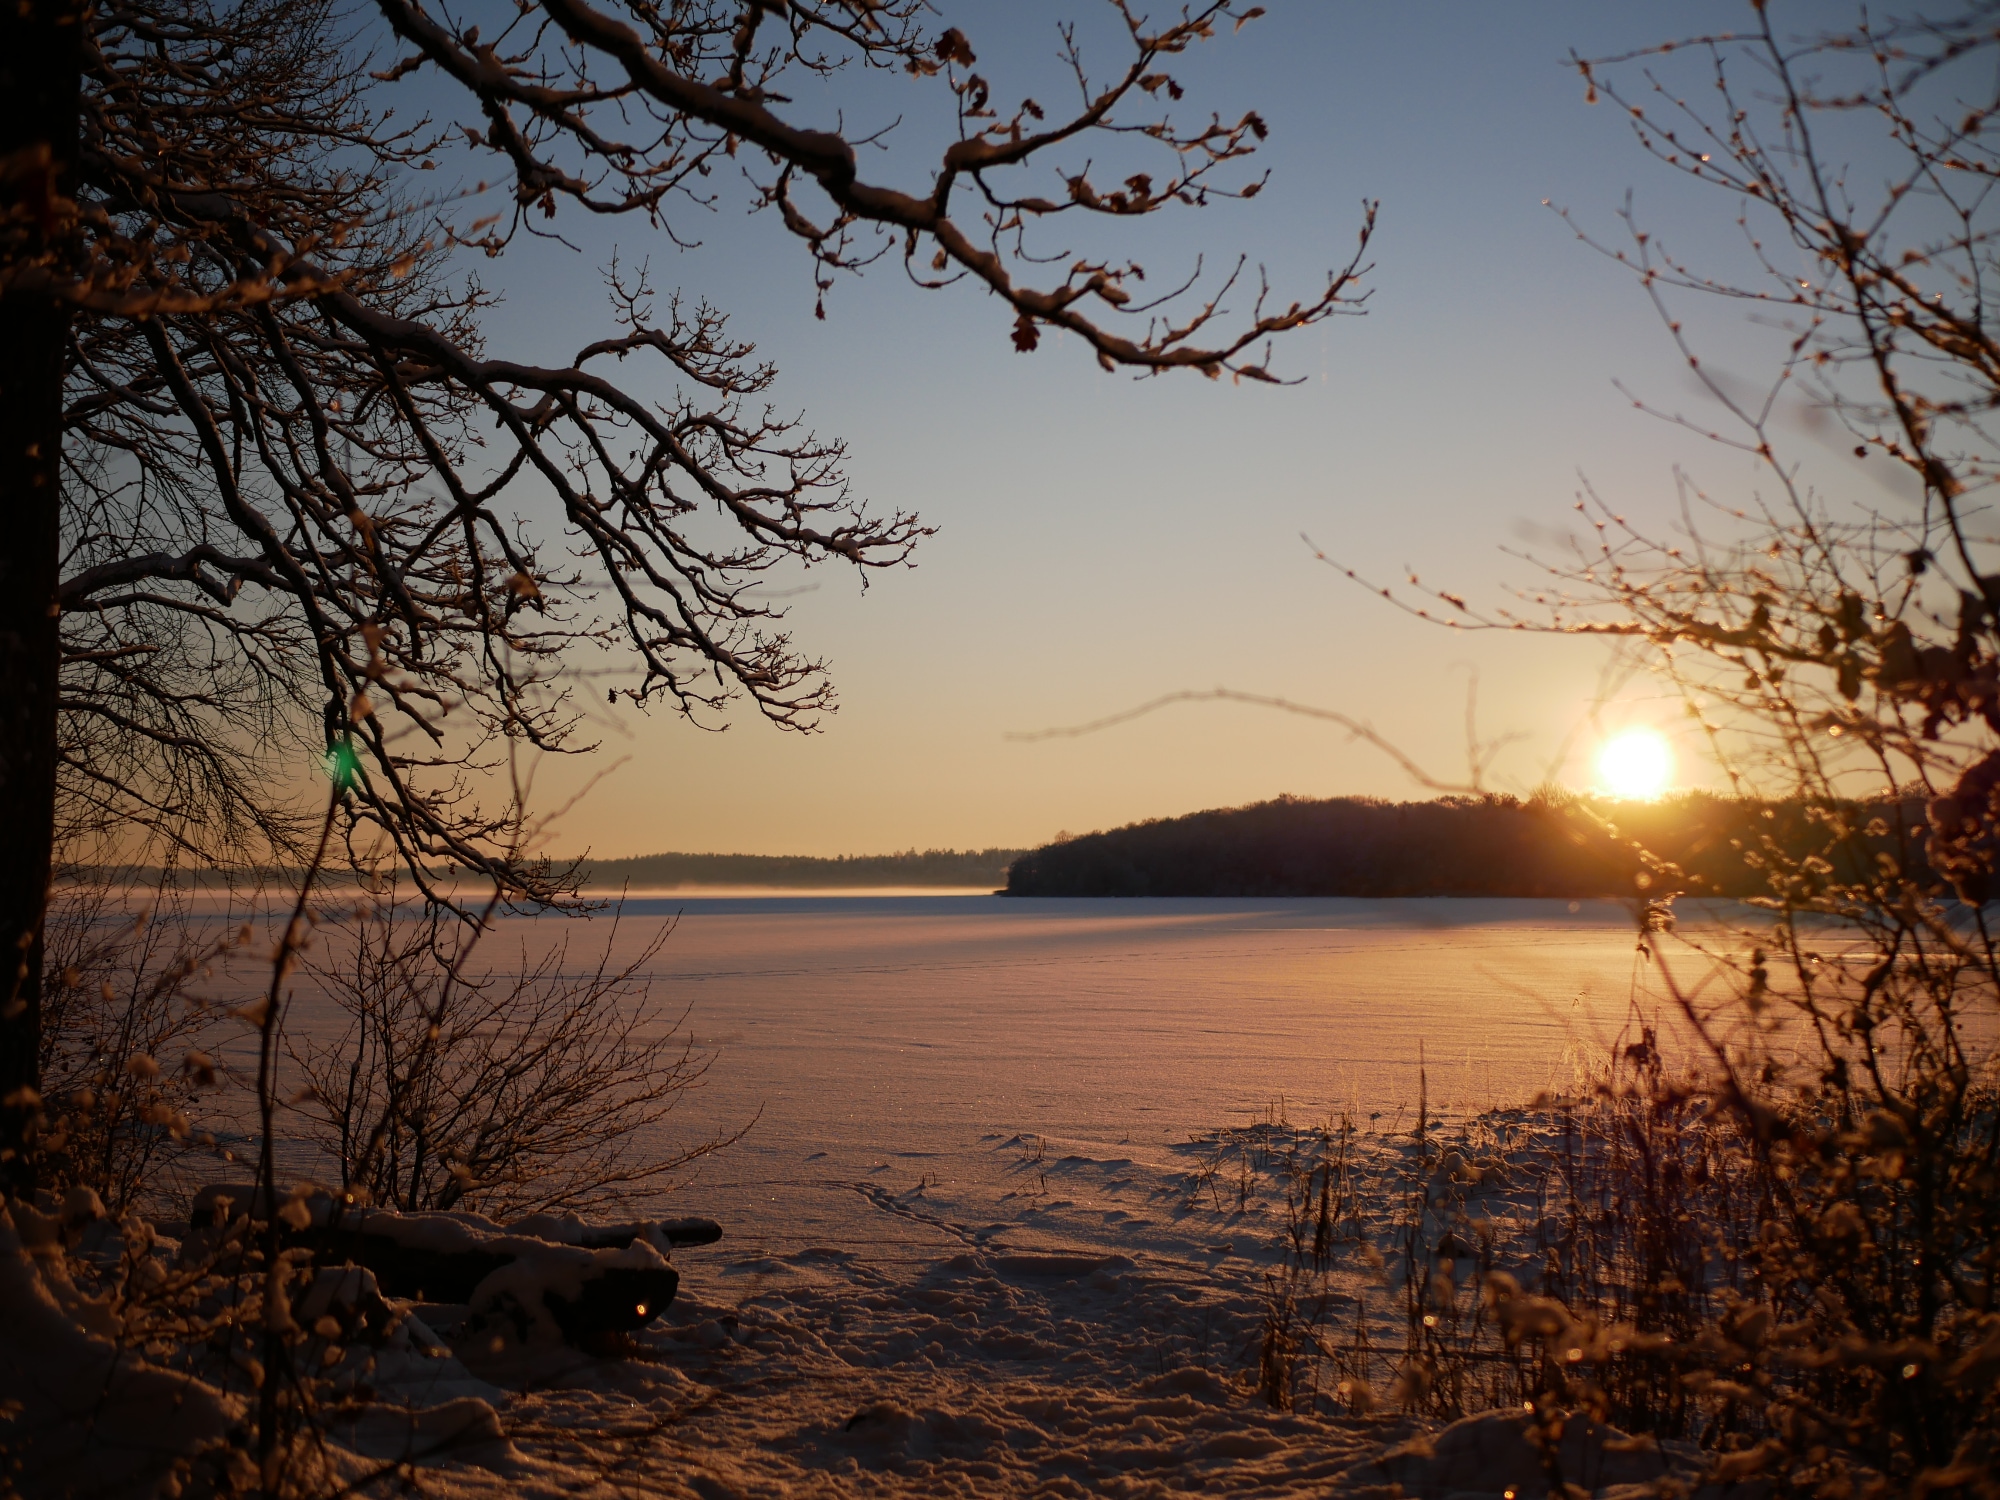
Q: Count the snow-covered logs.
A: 2